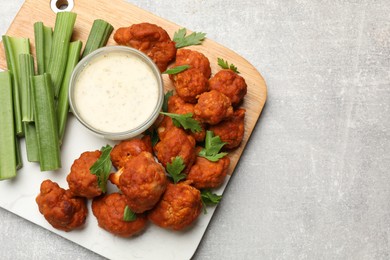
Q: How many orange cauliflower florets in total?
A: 15